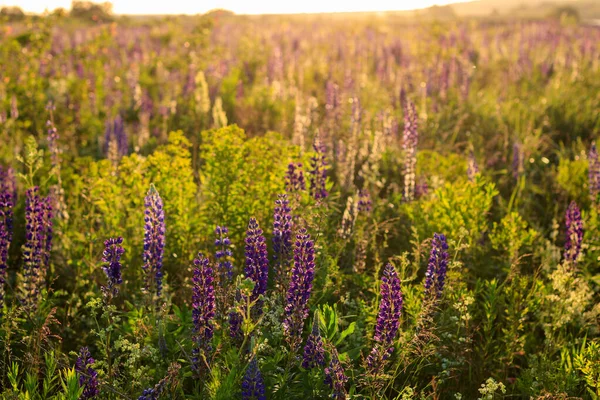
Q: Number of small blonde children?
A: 0